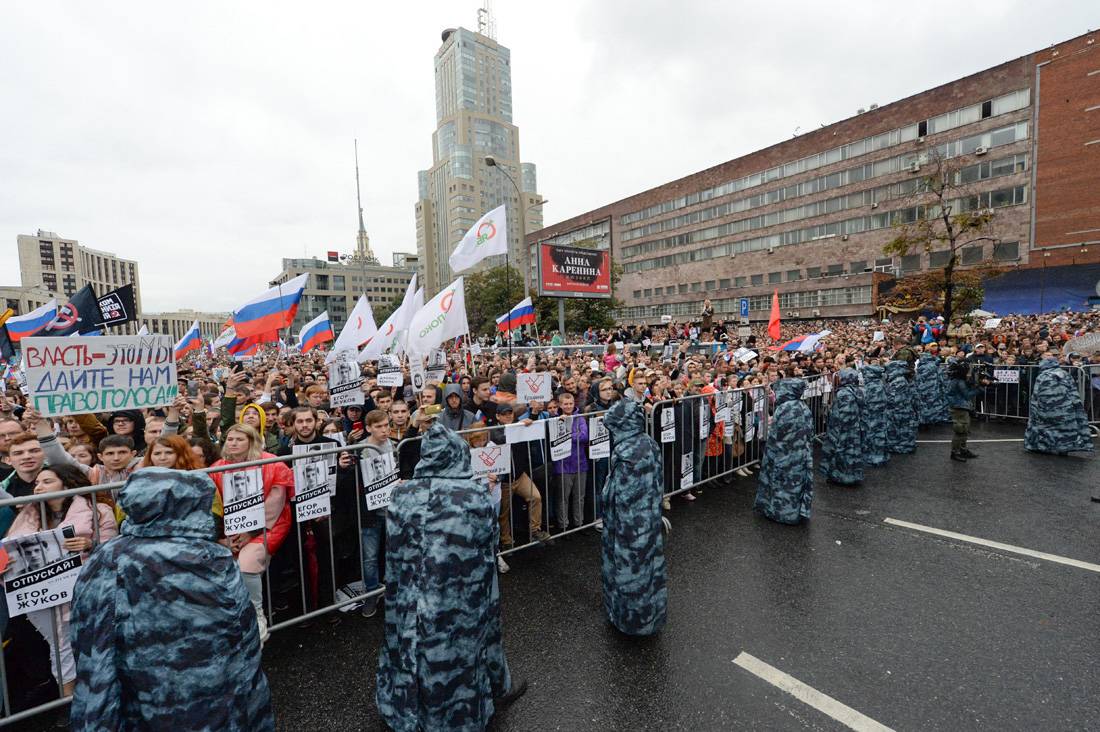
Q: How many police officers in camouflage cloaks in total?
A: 9